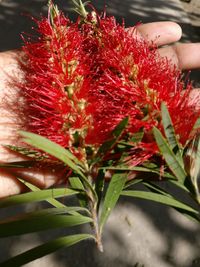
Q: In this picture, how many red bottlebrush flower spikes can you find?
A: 2